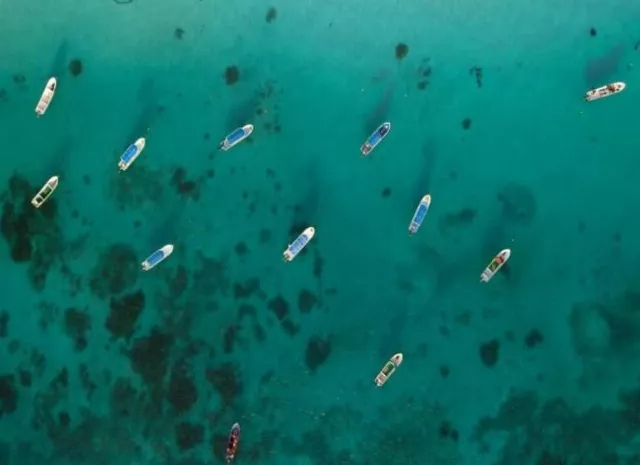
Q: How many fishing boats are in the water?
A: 12